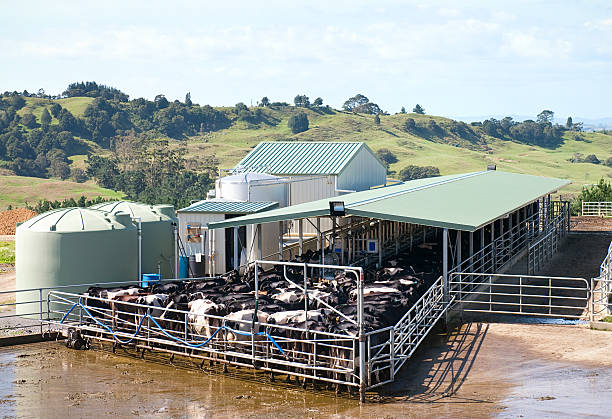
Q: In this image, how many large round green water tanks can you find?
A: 2